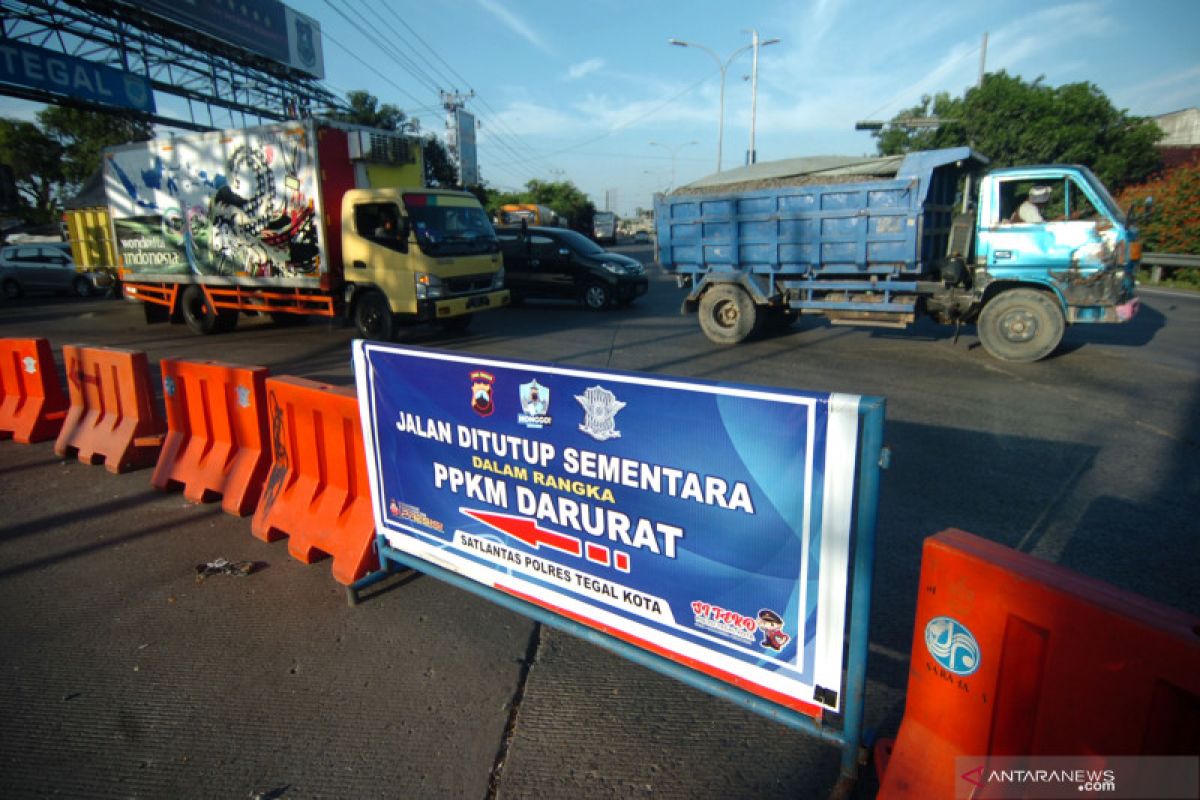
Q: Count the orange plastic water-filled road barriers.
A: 5